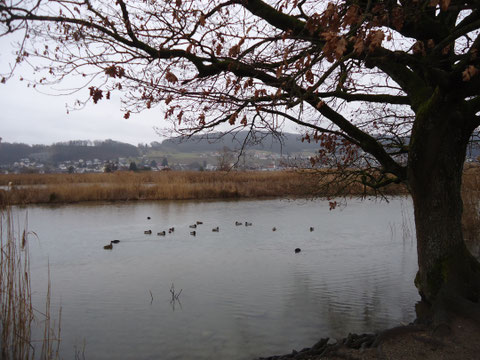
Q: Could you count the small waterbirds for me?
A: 15